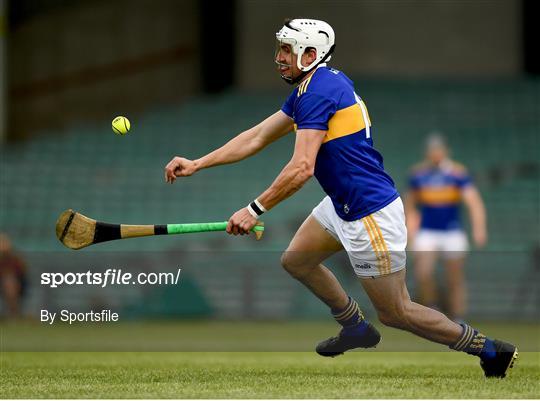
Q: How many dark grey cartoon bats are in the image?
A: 0